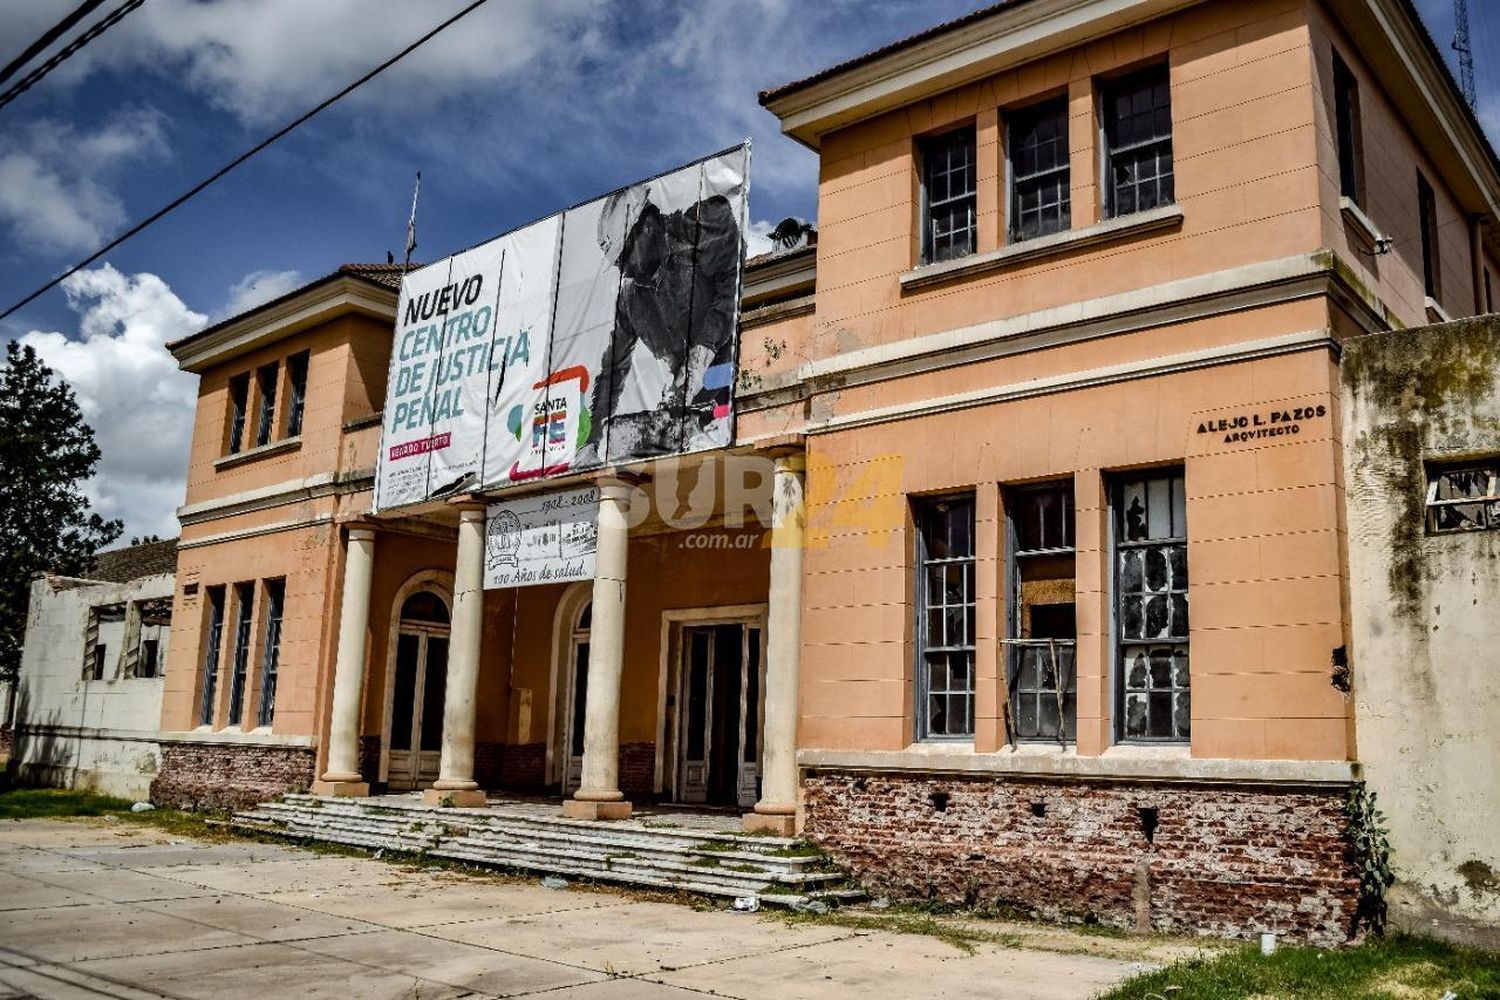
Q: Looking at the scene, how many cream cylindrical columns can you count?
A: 4